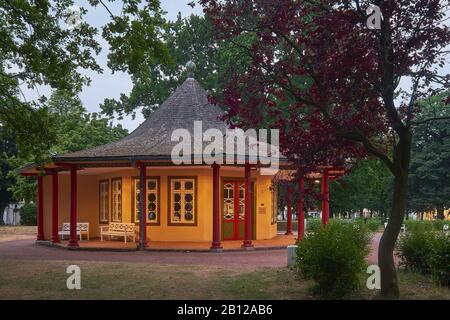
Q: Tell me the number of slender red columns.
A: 9